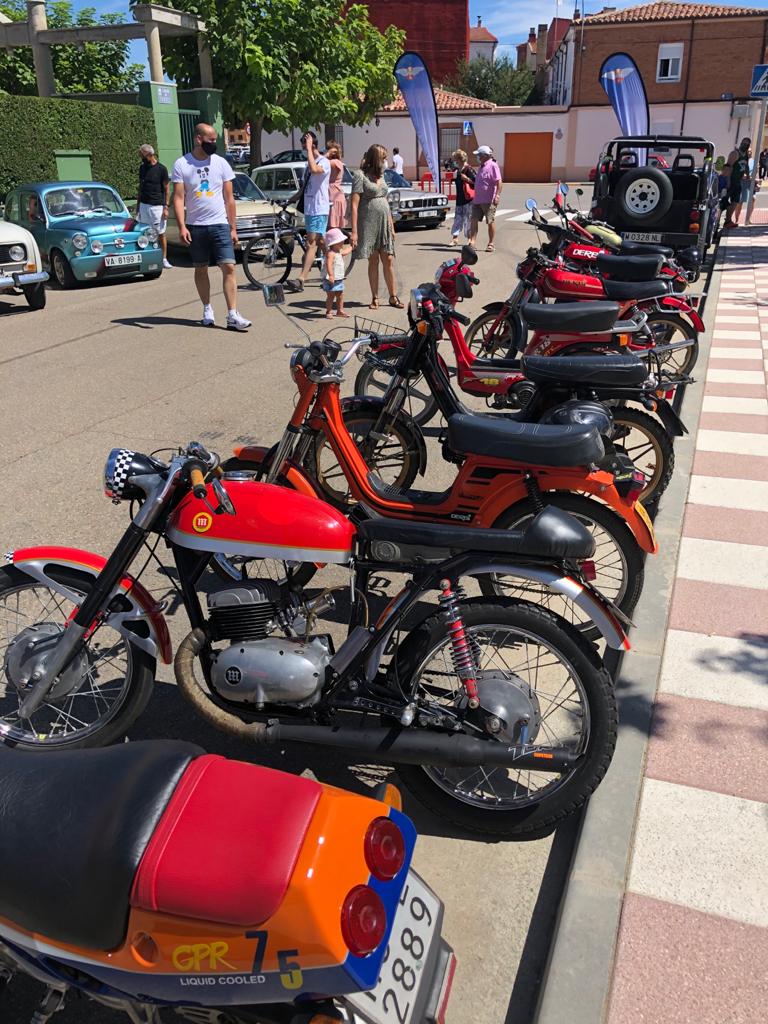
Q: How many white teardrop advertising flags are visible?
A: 0